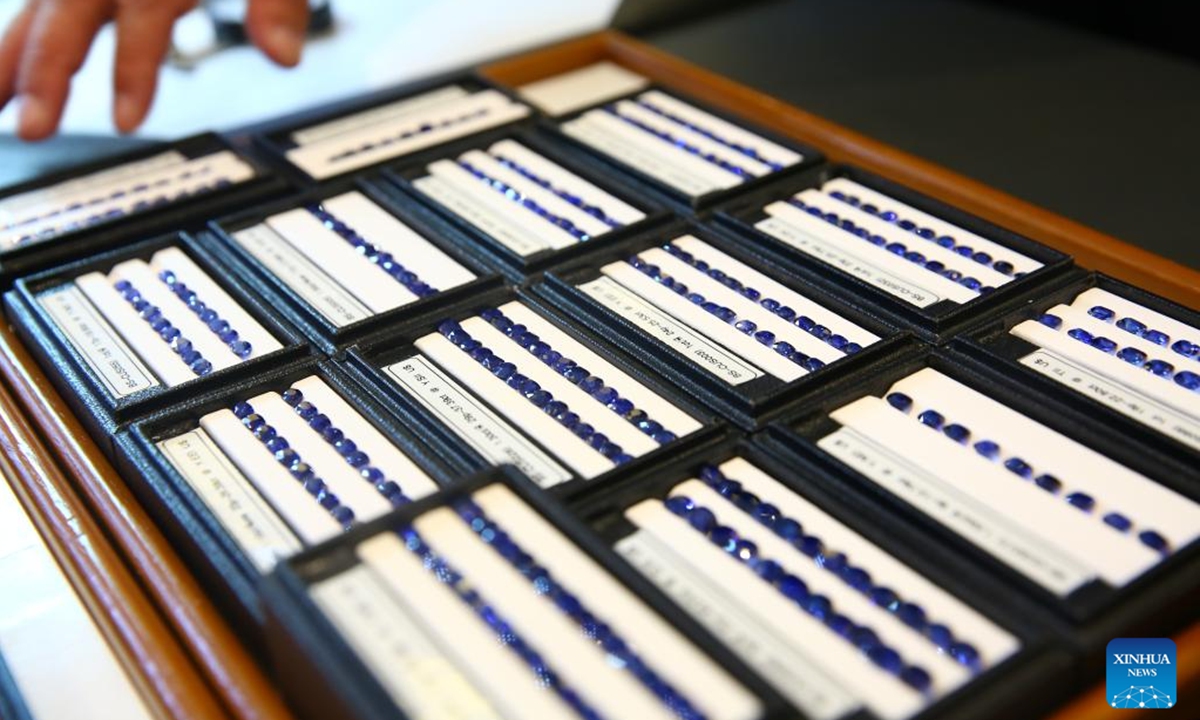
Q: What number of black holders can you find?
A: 14